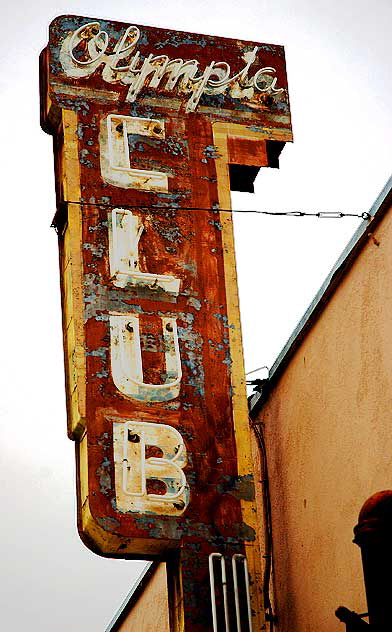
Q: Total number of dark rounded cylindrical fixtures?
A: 1